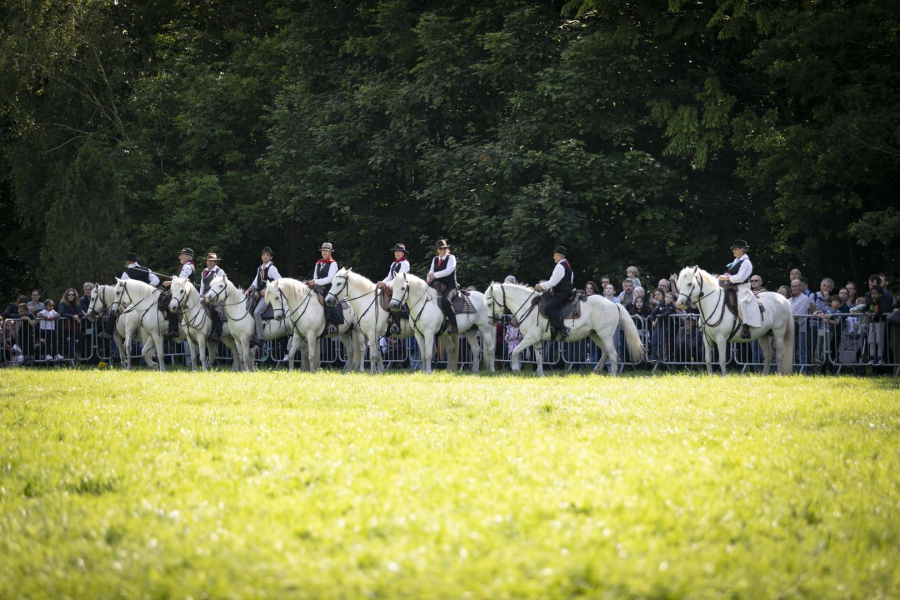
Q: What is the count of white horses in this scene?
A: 9